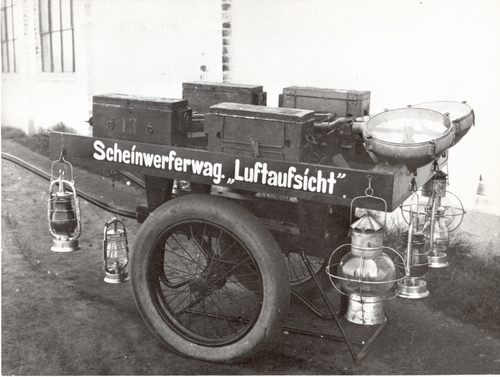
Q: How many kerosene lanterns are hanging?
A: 6